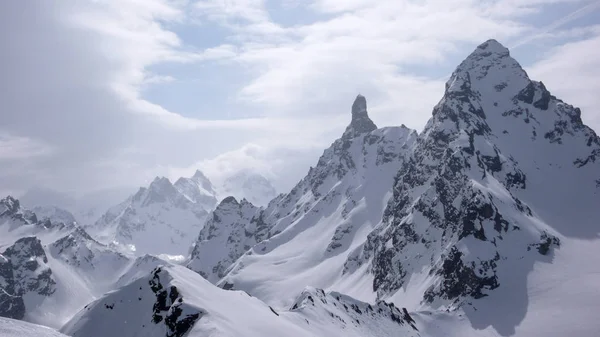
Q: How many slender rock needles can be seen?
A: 1